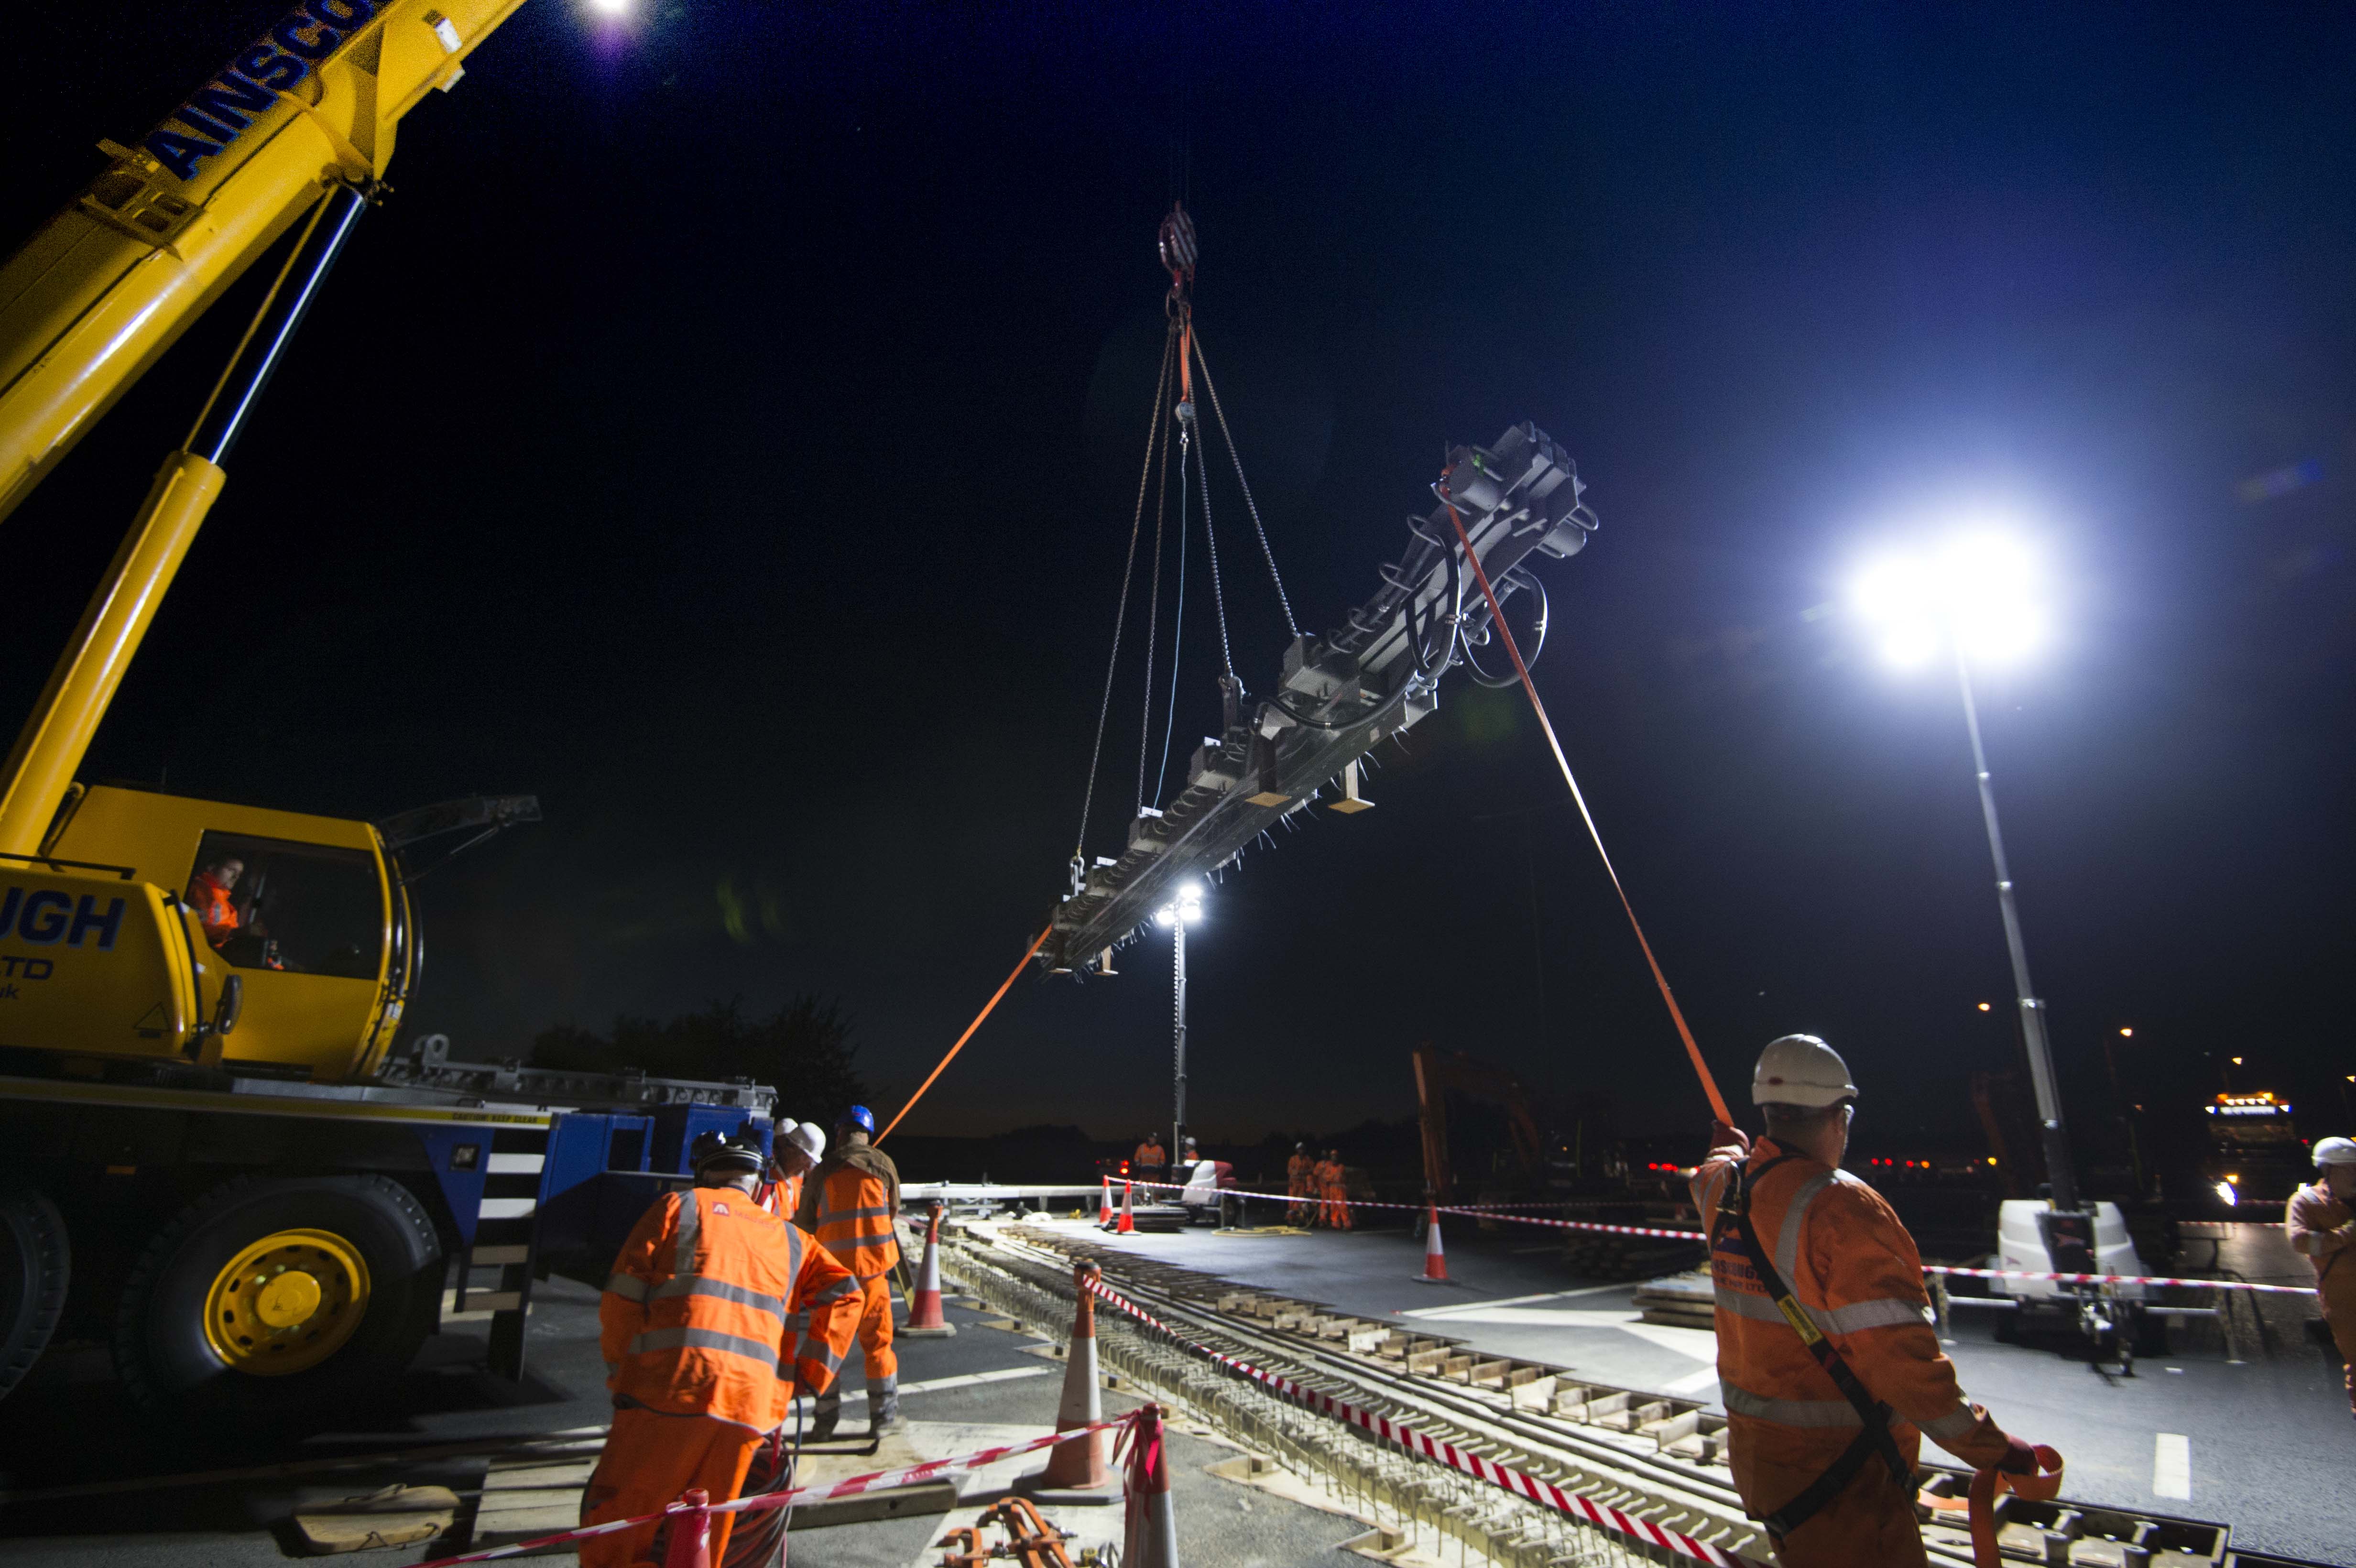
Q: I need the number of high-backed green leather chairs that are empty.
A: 0